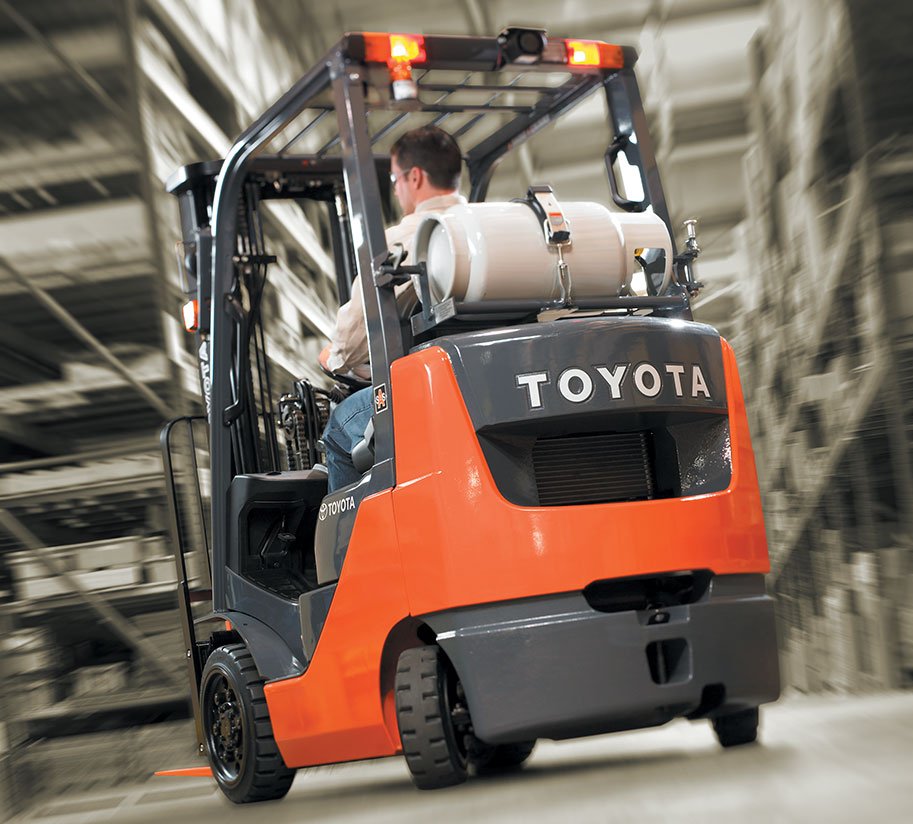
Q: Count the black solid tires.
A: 4